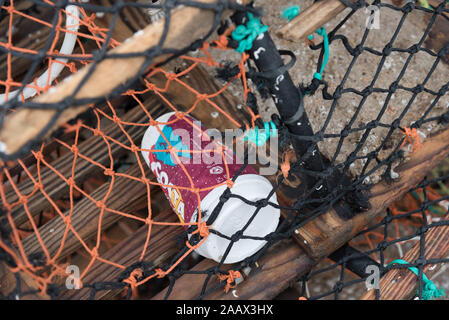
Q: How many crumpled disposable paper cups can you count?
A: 1